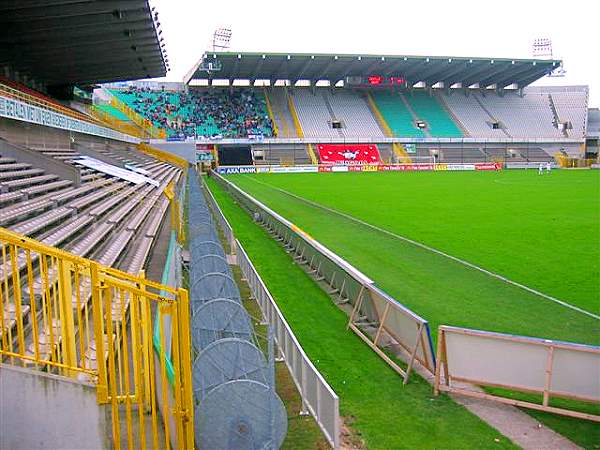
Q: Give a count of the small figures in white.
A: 2